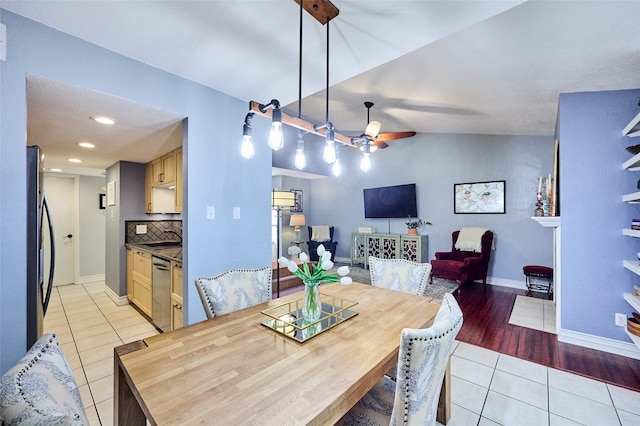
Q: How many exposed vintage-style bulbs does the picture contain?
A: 6